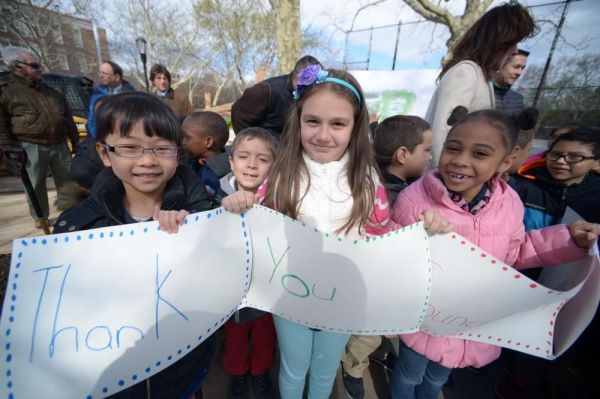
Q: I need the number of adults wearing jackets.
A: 6